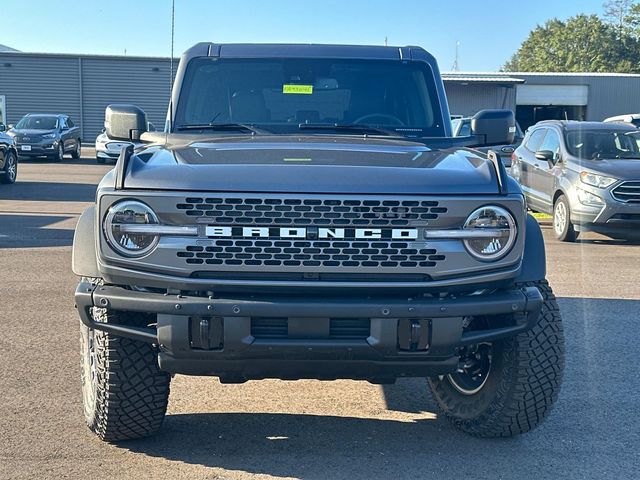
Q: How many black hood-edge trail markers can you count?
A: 2